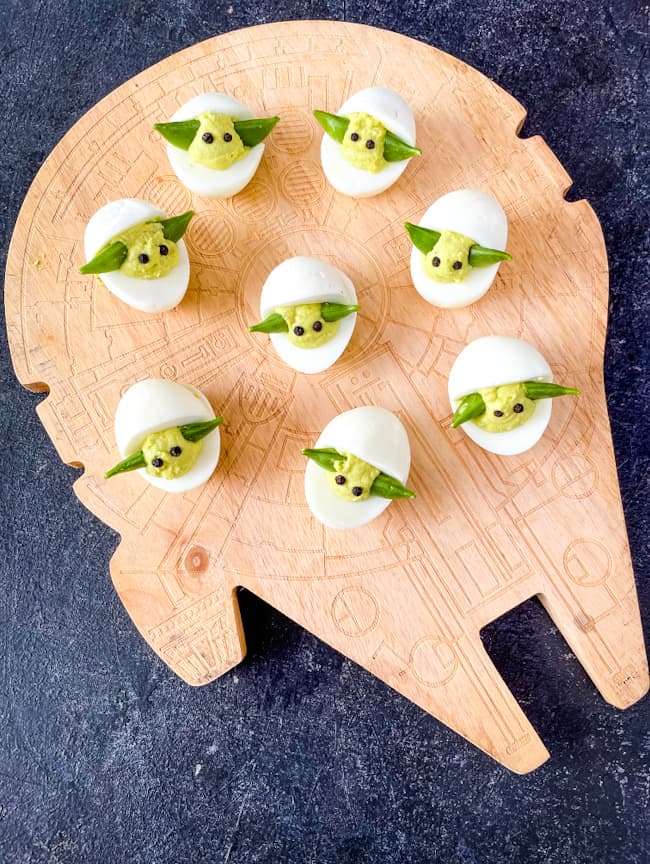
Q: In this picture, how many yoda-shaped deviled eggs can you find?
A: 8